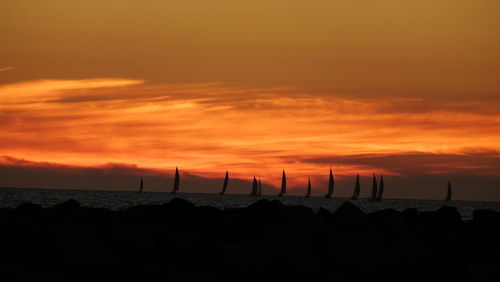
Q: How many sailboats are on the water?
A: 12